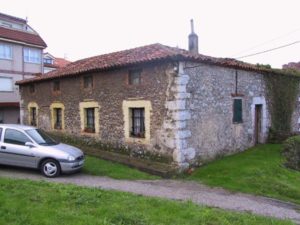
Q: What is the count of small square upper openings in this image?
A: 4